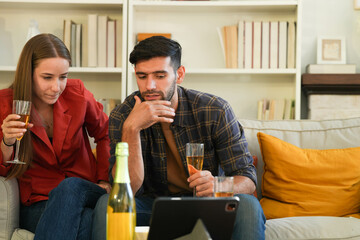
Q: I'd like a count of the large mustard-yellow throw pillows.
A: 1